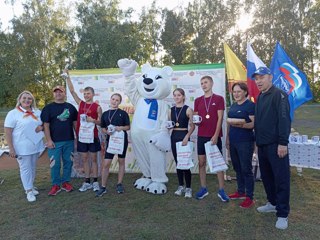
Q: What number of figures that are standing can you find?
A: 9